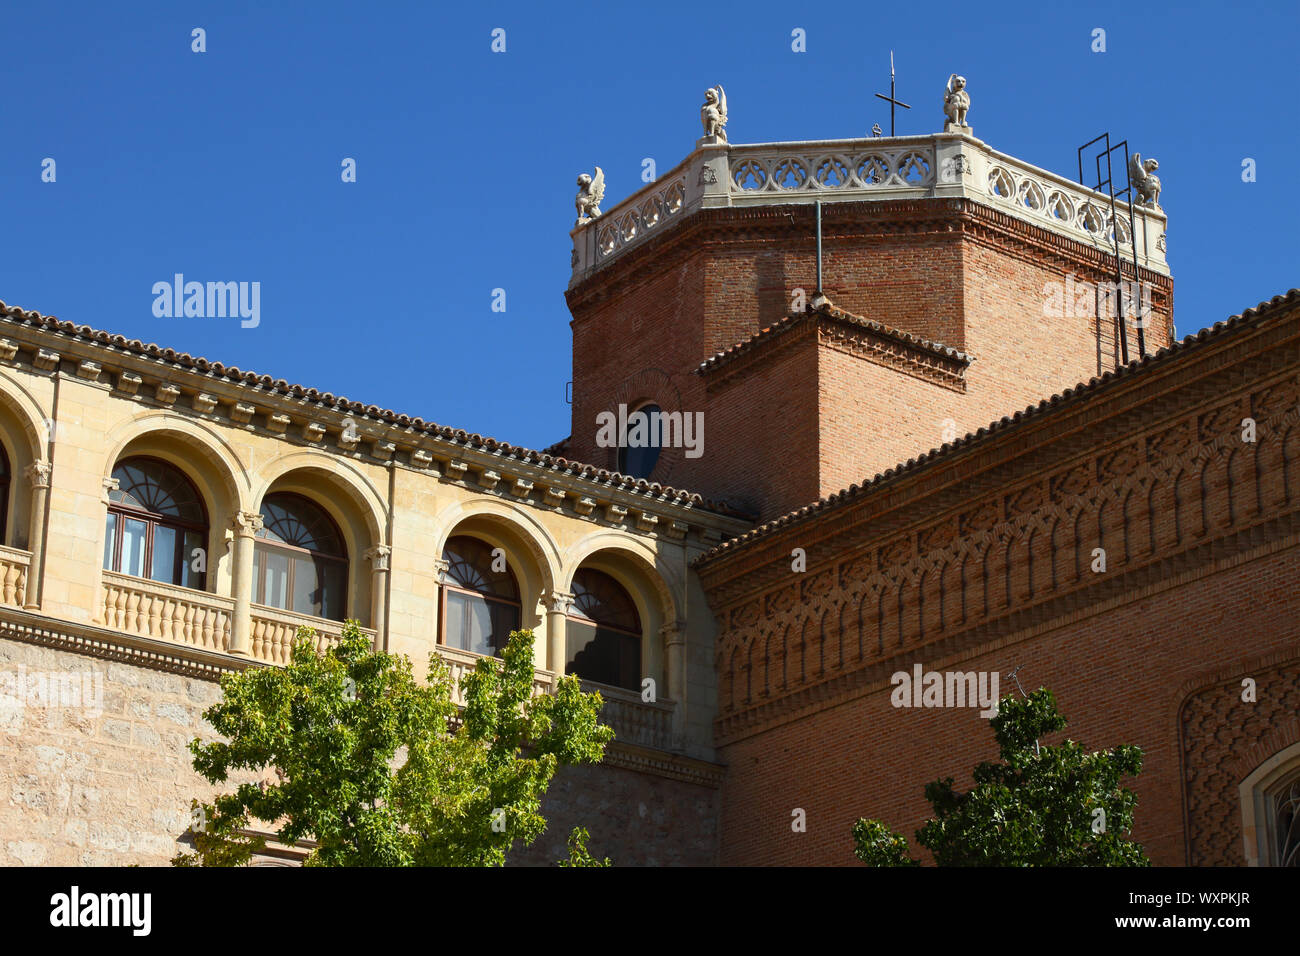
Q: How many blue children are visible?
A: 0